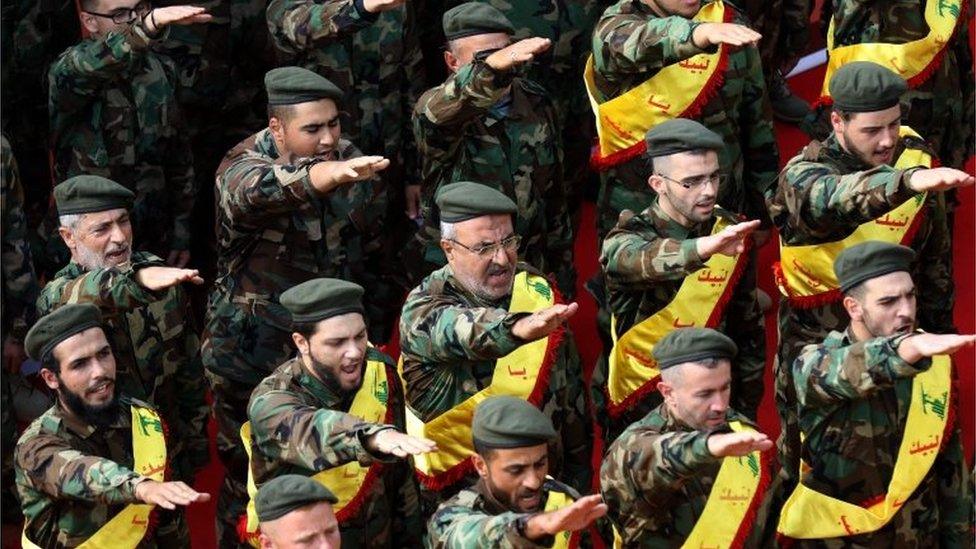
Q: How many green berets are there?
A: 12